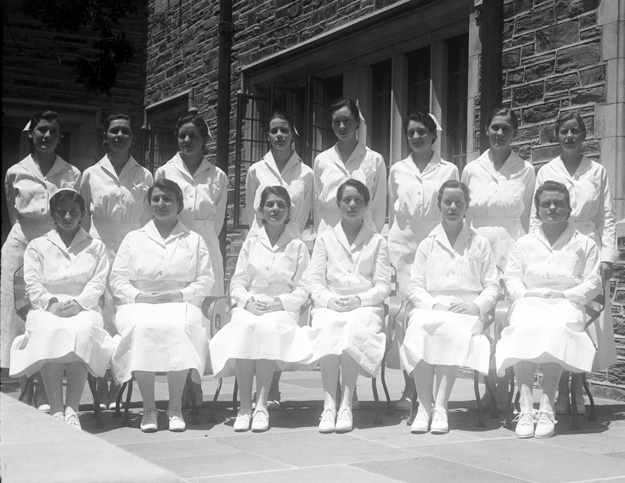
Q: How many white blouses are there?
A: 14